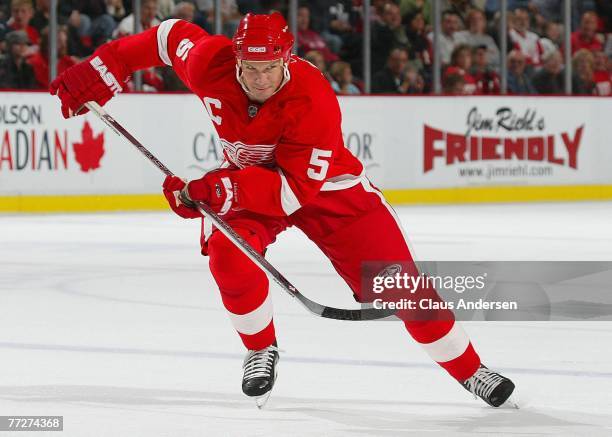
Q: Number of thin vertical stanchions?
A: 8